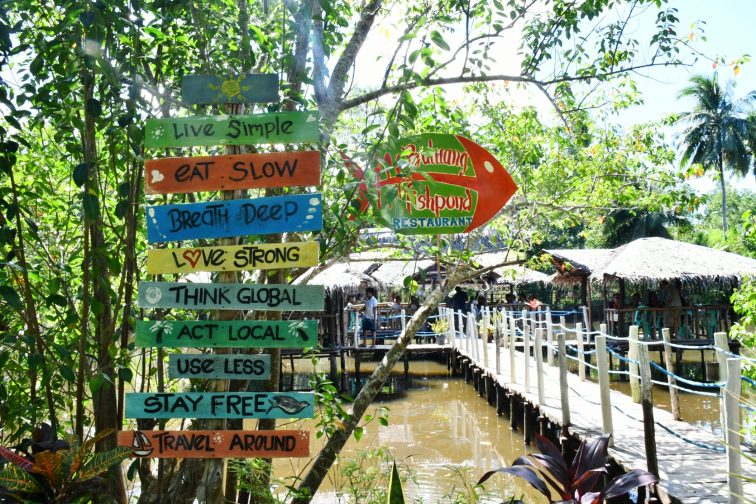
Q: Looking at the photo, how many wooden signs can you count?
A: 11